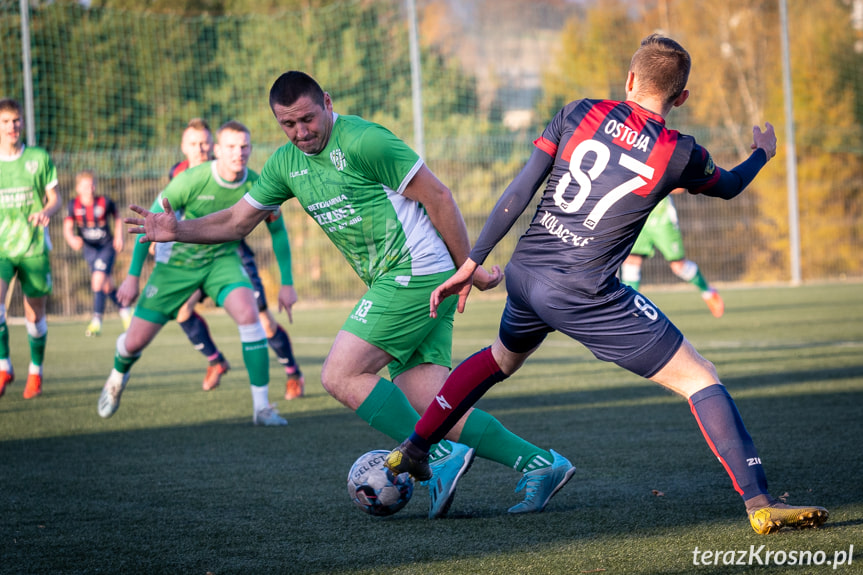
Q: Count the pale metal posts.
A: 3